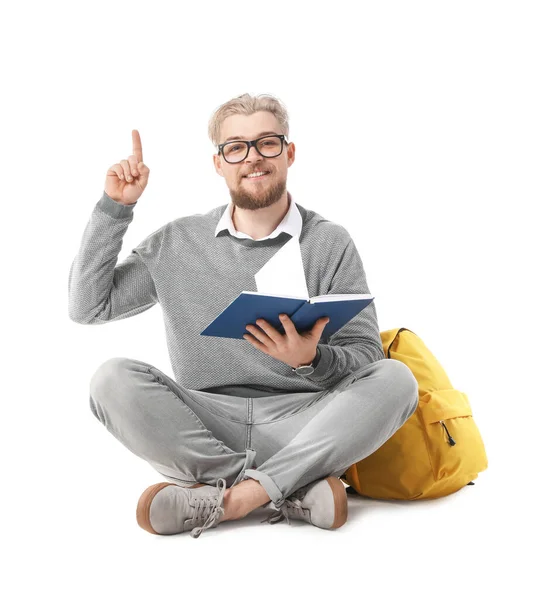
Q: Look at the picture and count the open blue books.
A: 1